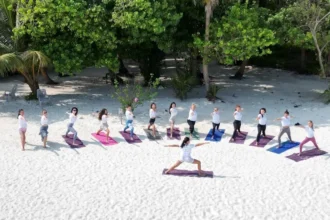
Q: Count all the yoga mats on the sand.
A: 12